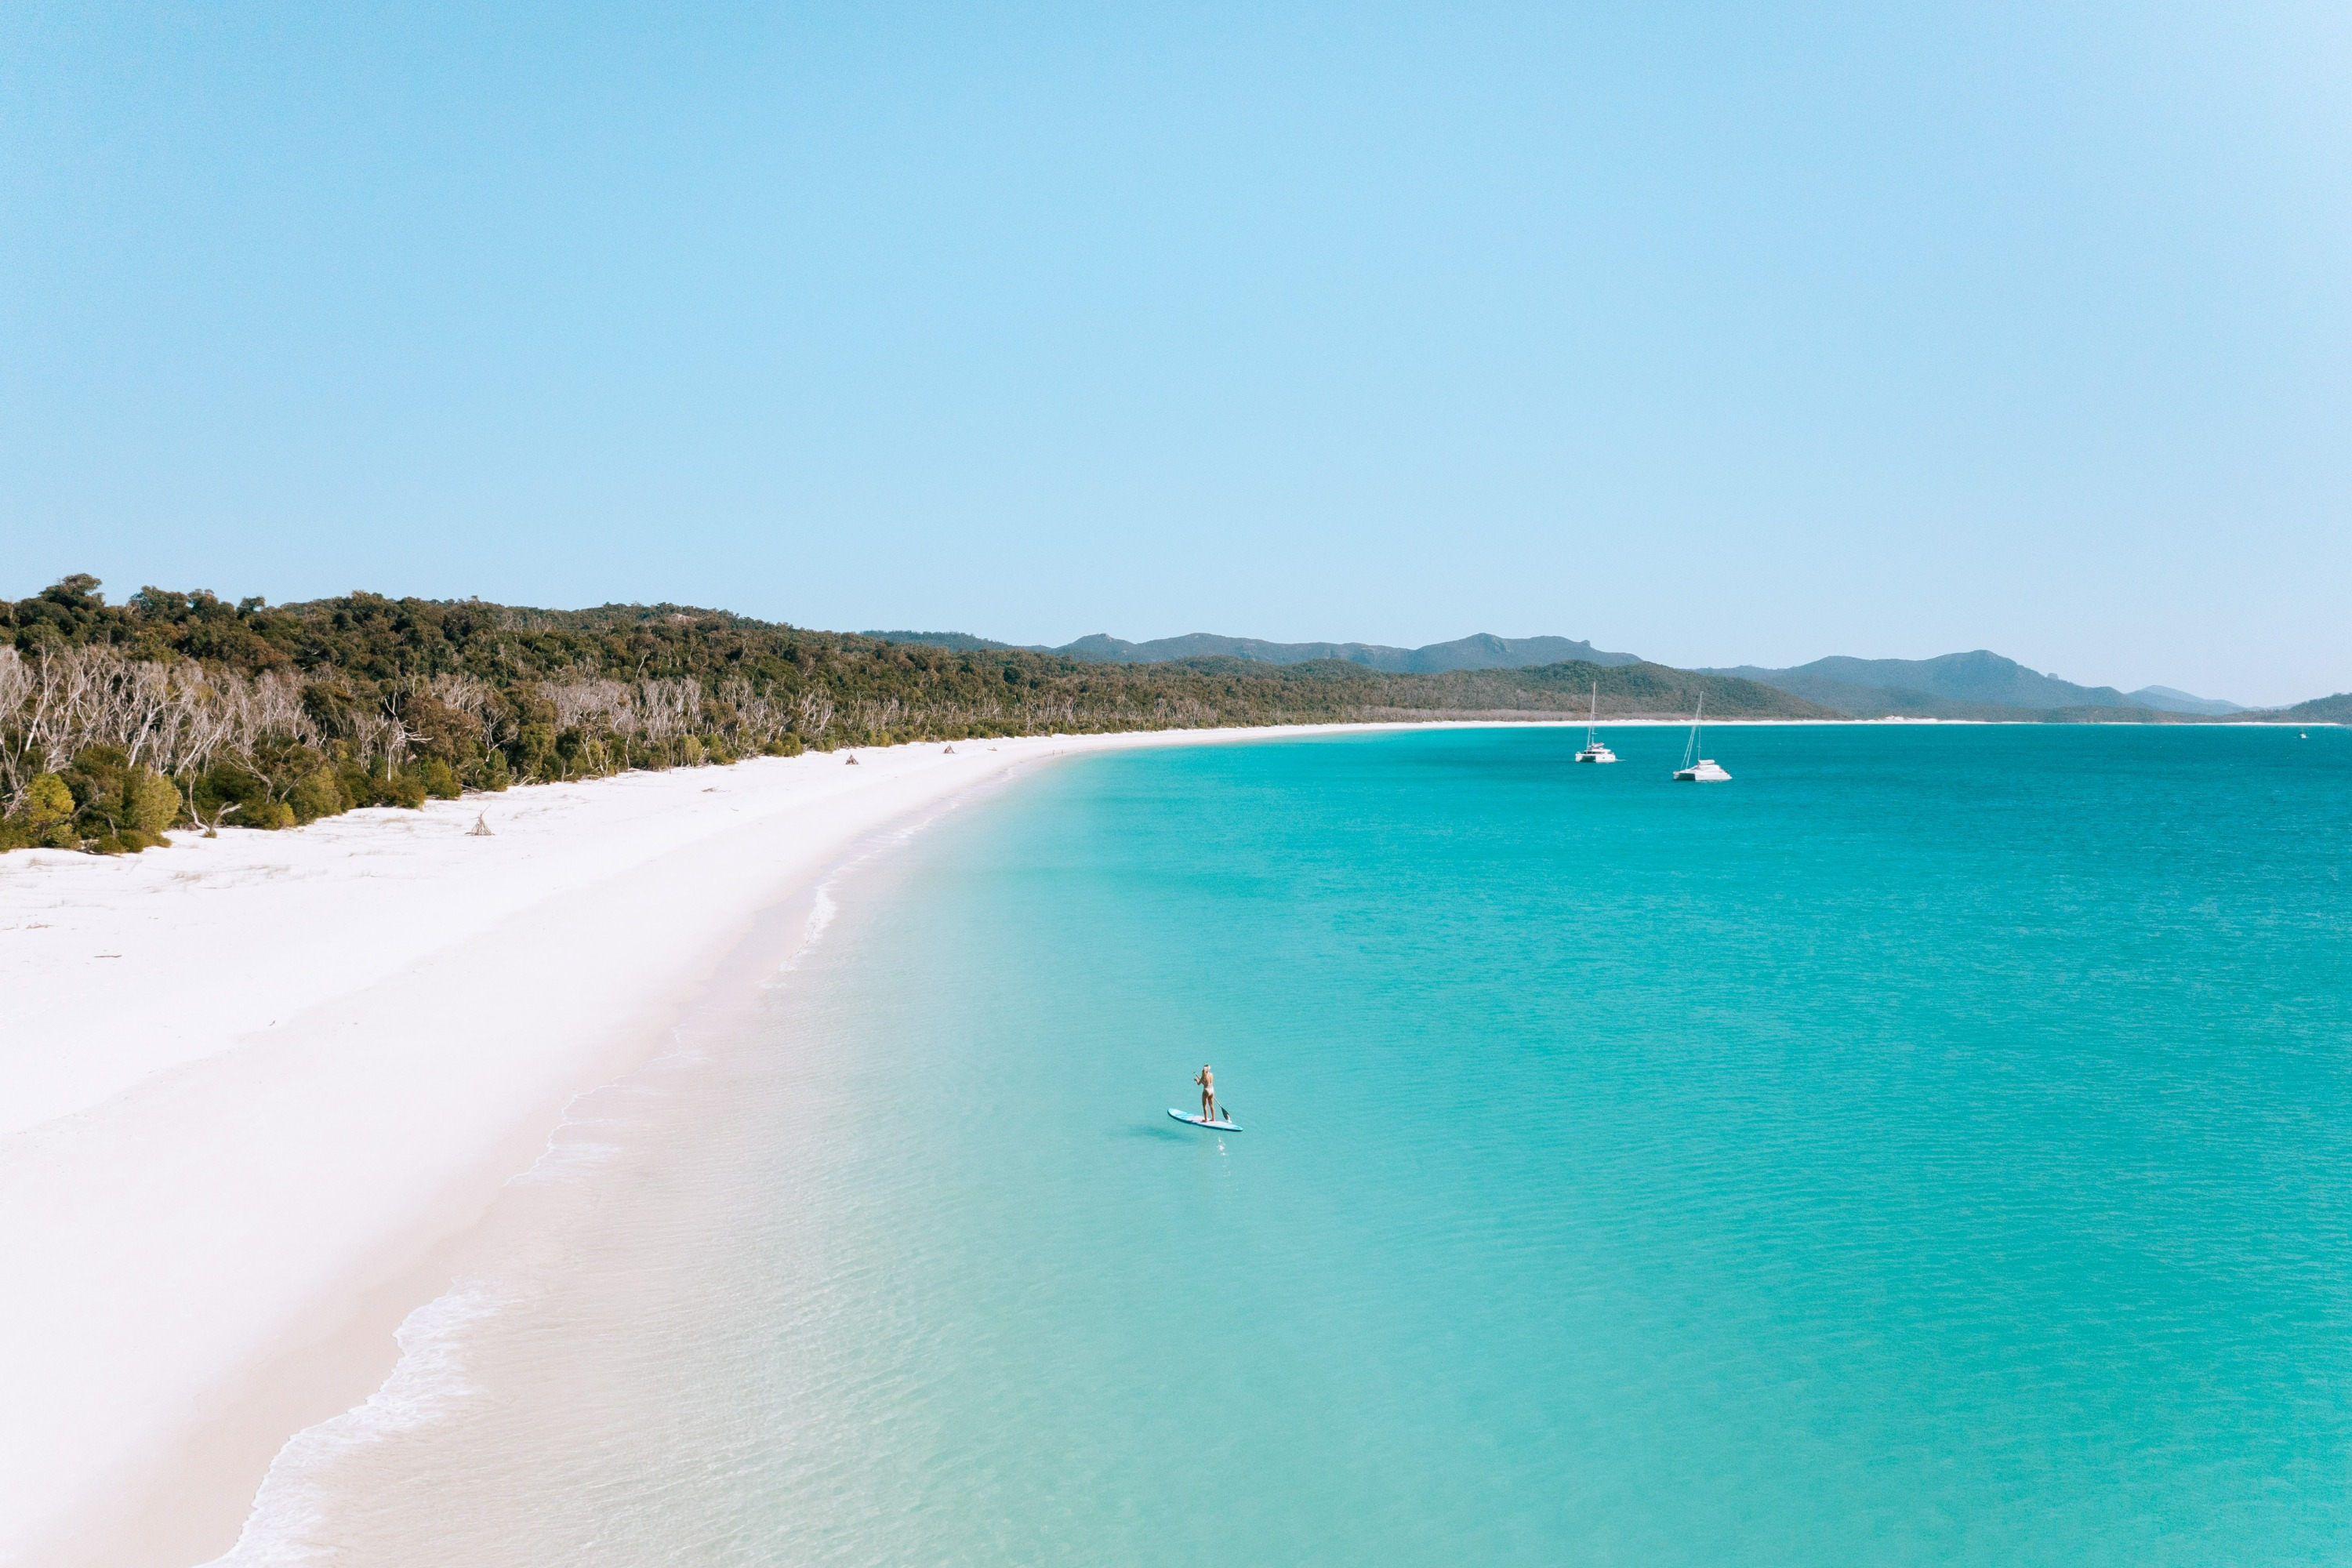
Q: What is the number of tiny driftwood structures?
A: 3